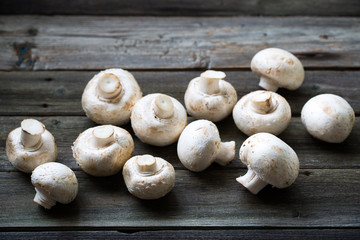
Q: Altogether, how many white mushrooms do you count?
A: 12